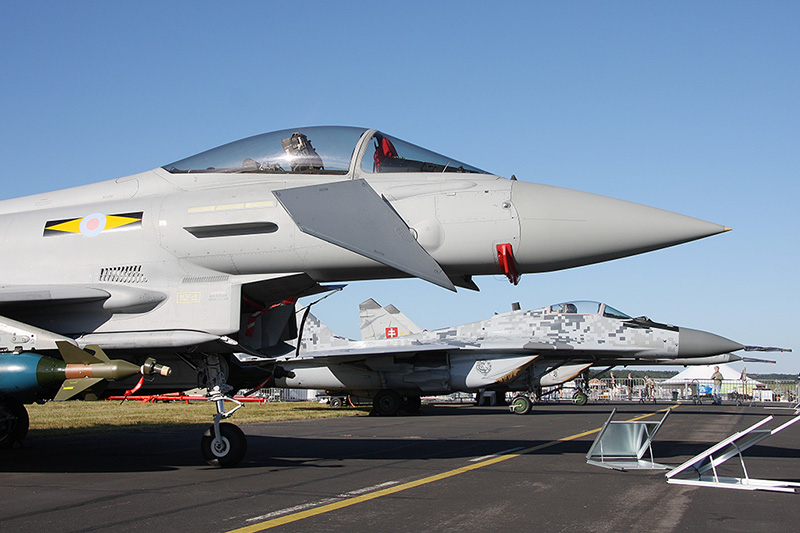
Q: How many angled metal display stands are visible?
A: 2